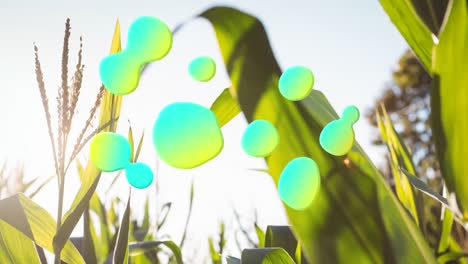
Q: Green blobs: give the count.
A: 8